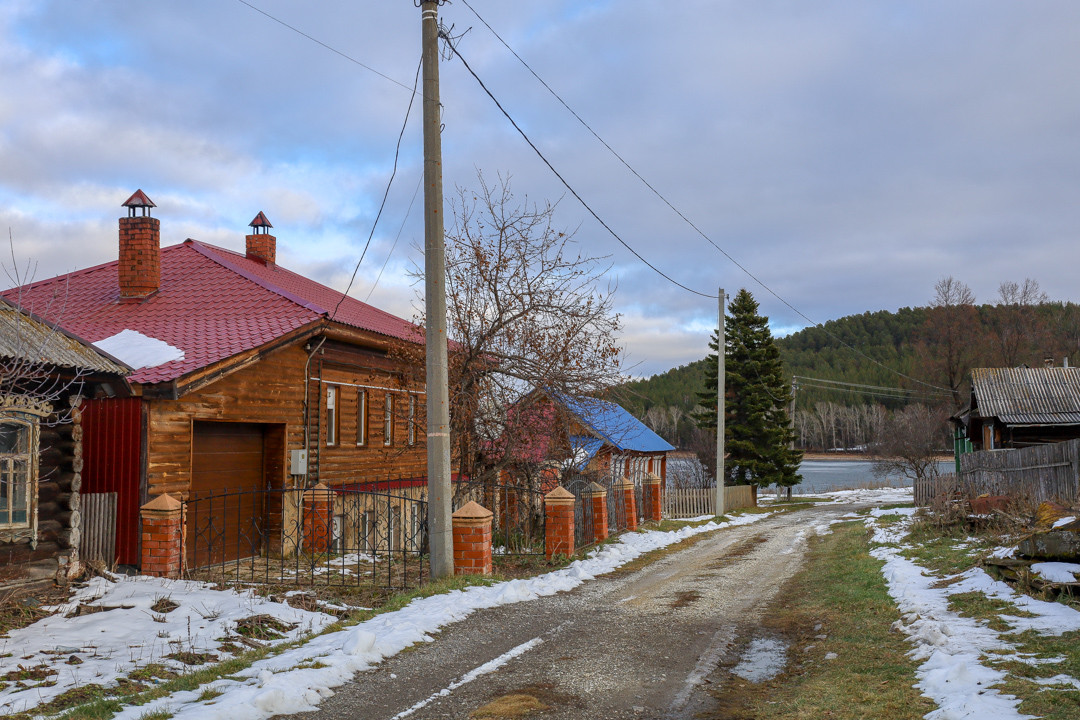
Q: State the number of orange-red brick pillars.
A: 7